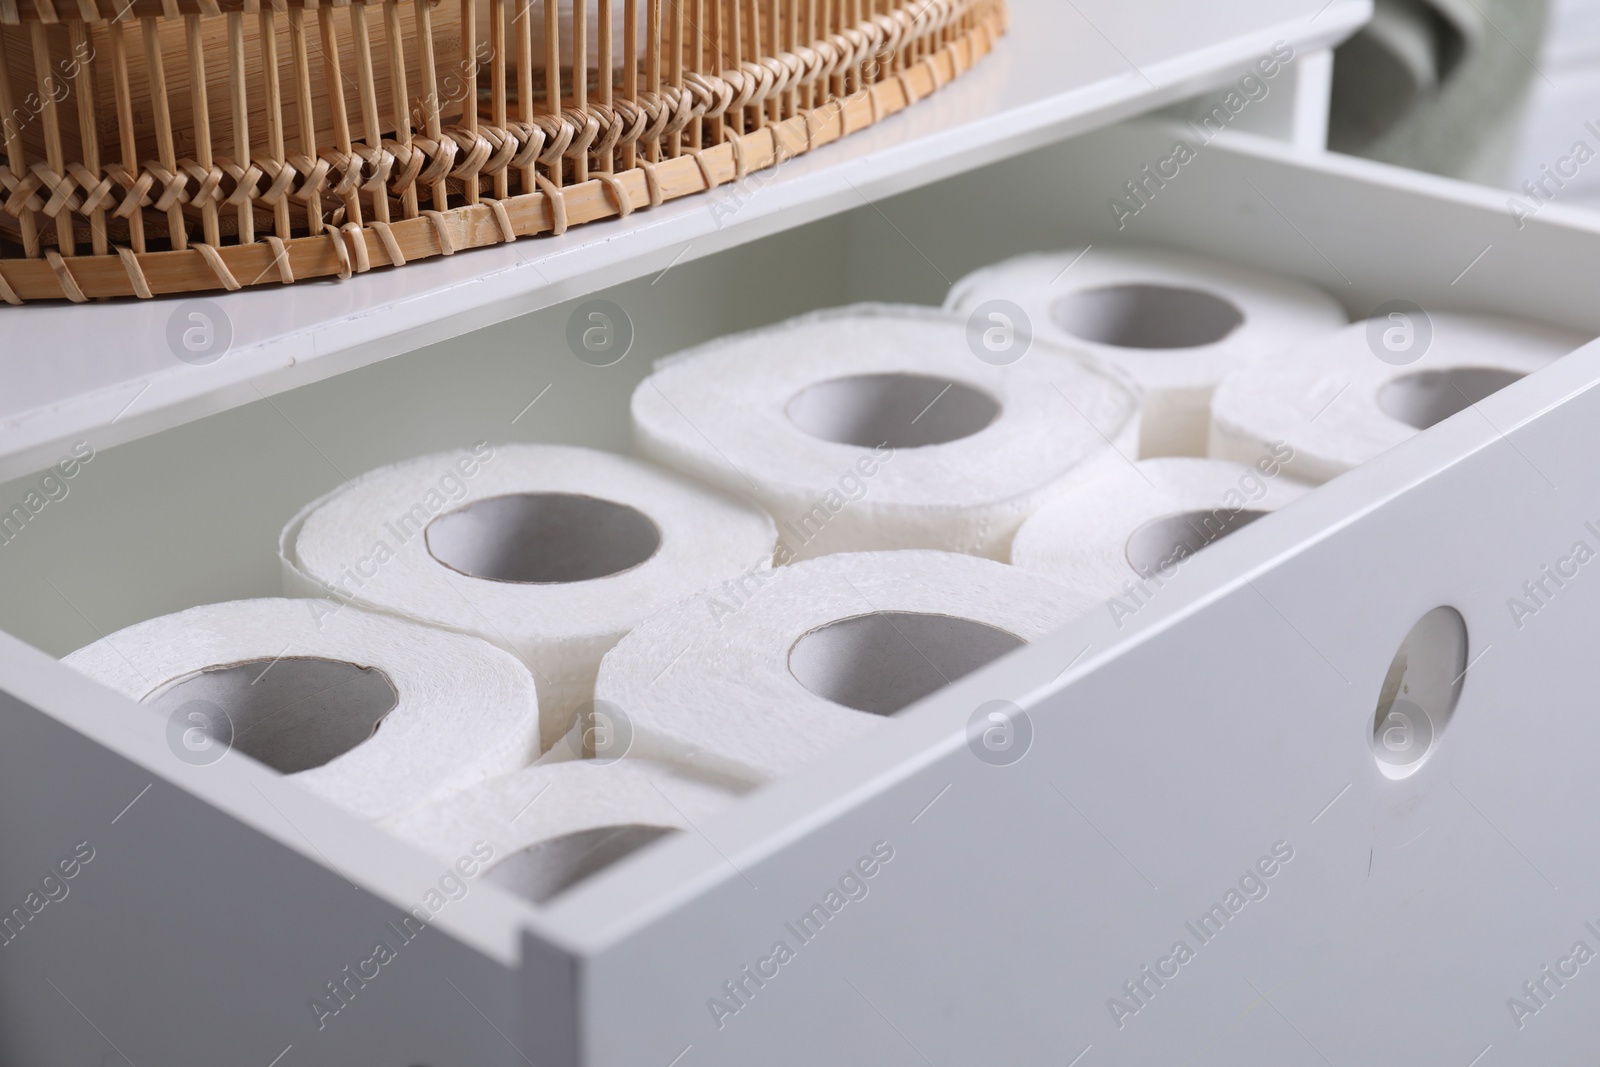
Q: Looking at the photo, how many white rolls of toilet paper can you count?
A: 8